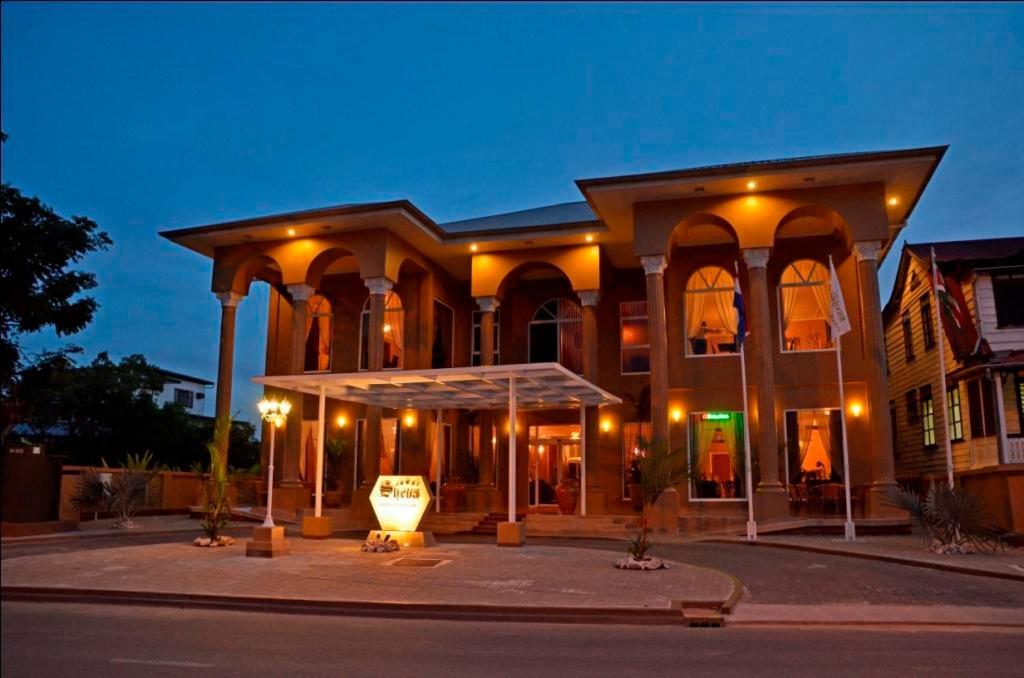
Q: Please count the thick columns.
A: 8